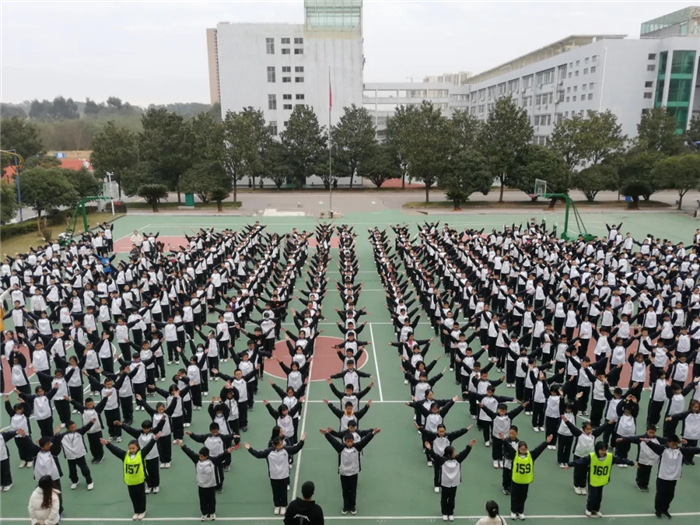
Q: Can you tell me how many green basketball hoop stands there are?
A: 2